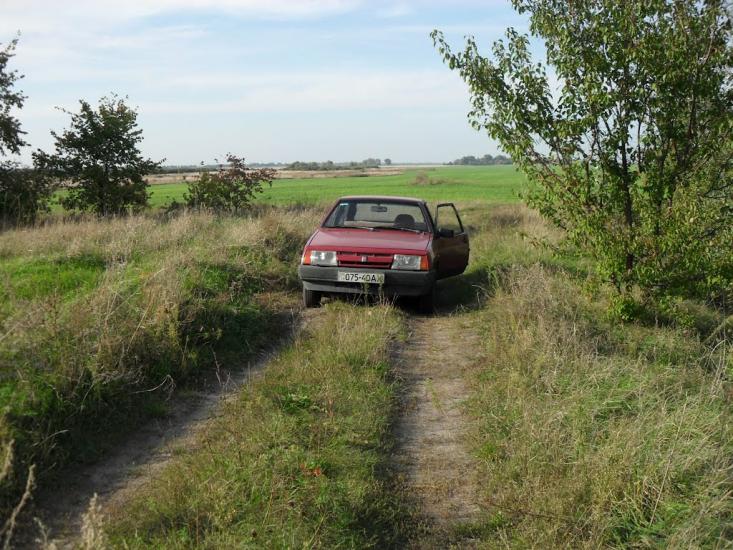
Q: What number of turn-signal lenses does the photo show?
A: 2